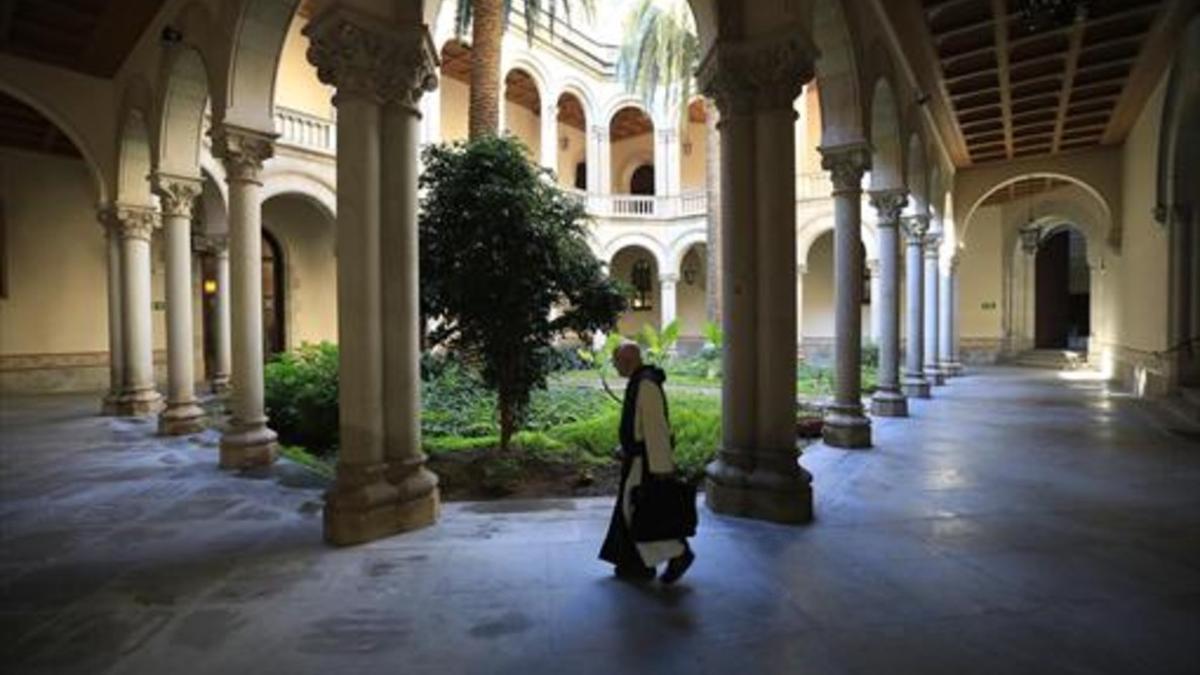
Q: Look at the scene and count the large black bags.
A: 1